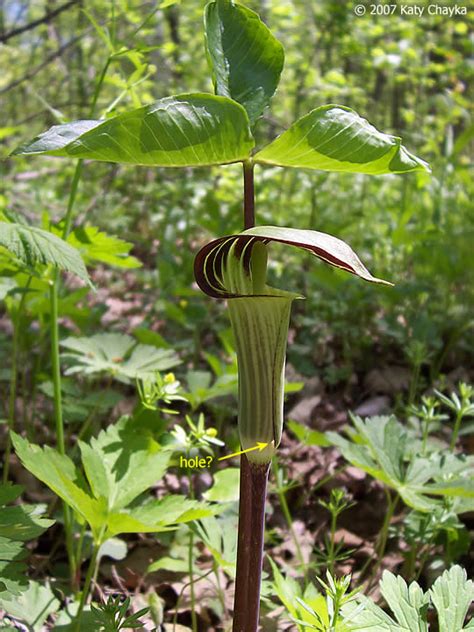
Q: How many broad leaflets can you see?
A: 3